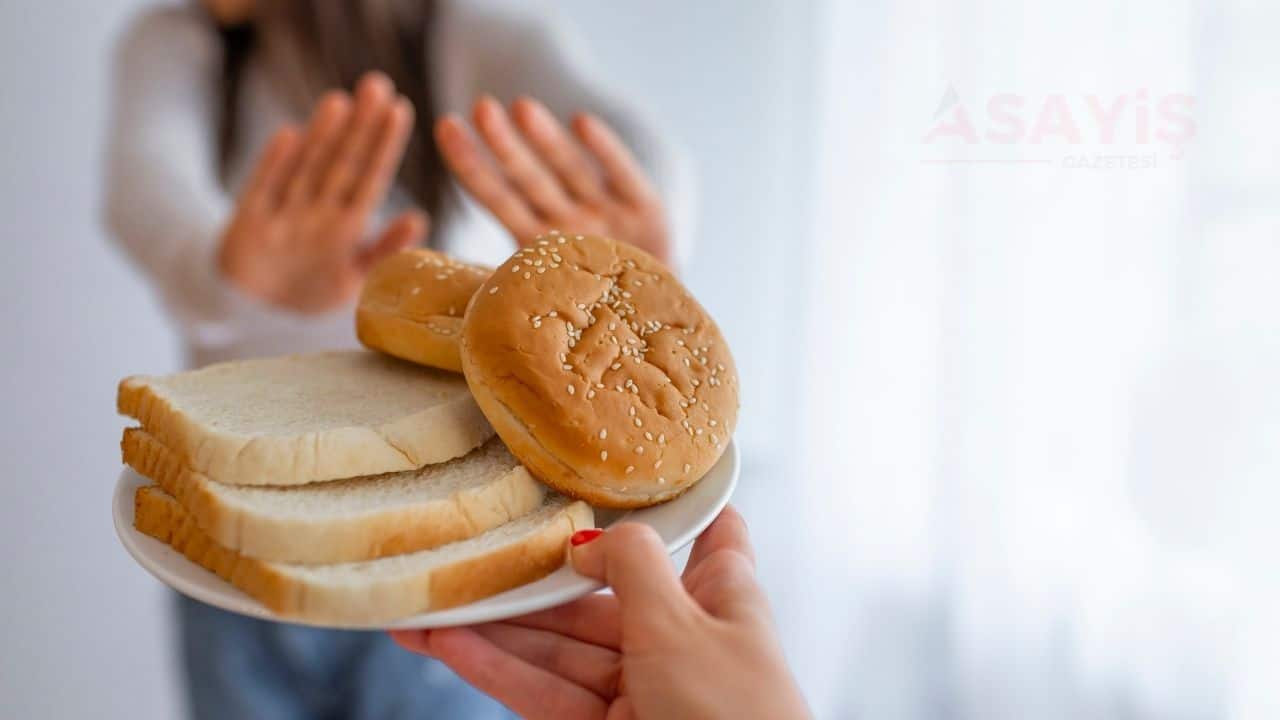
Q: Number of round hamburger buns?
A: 2